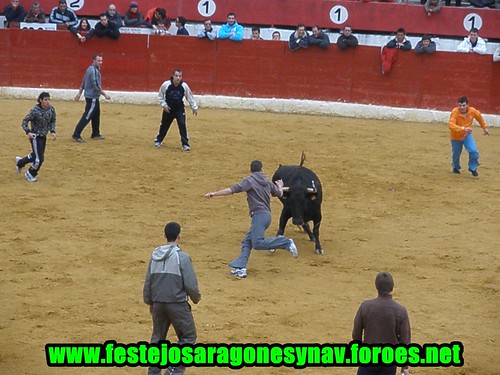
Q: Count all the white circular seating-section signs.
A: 4